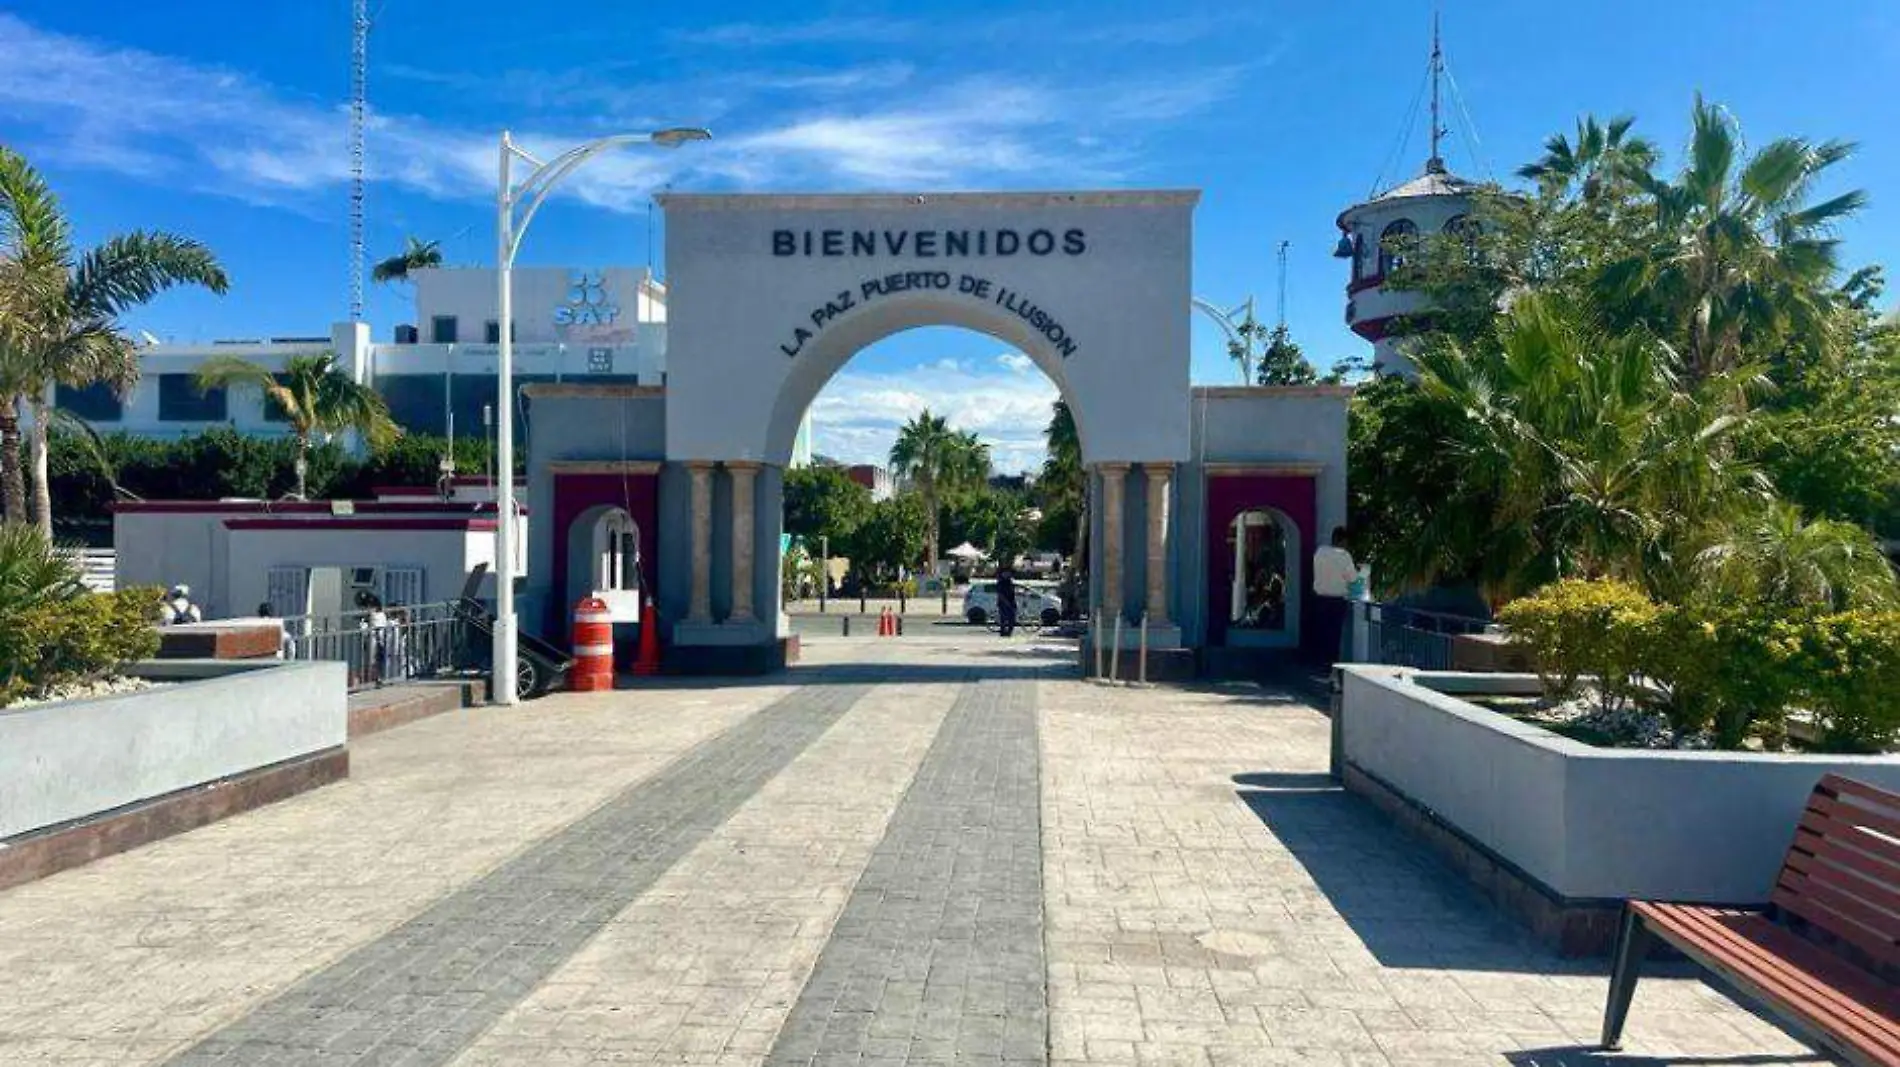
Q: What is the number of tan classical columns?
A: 4